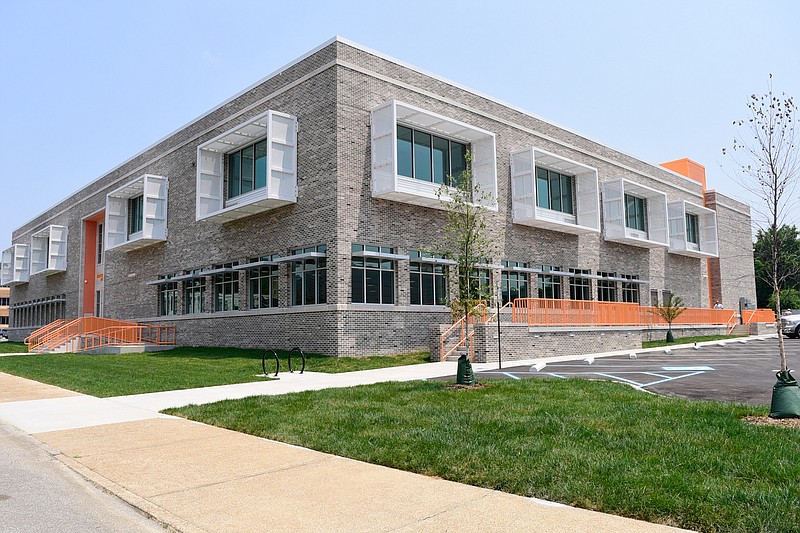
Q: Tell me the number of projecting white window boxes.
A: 8